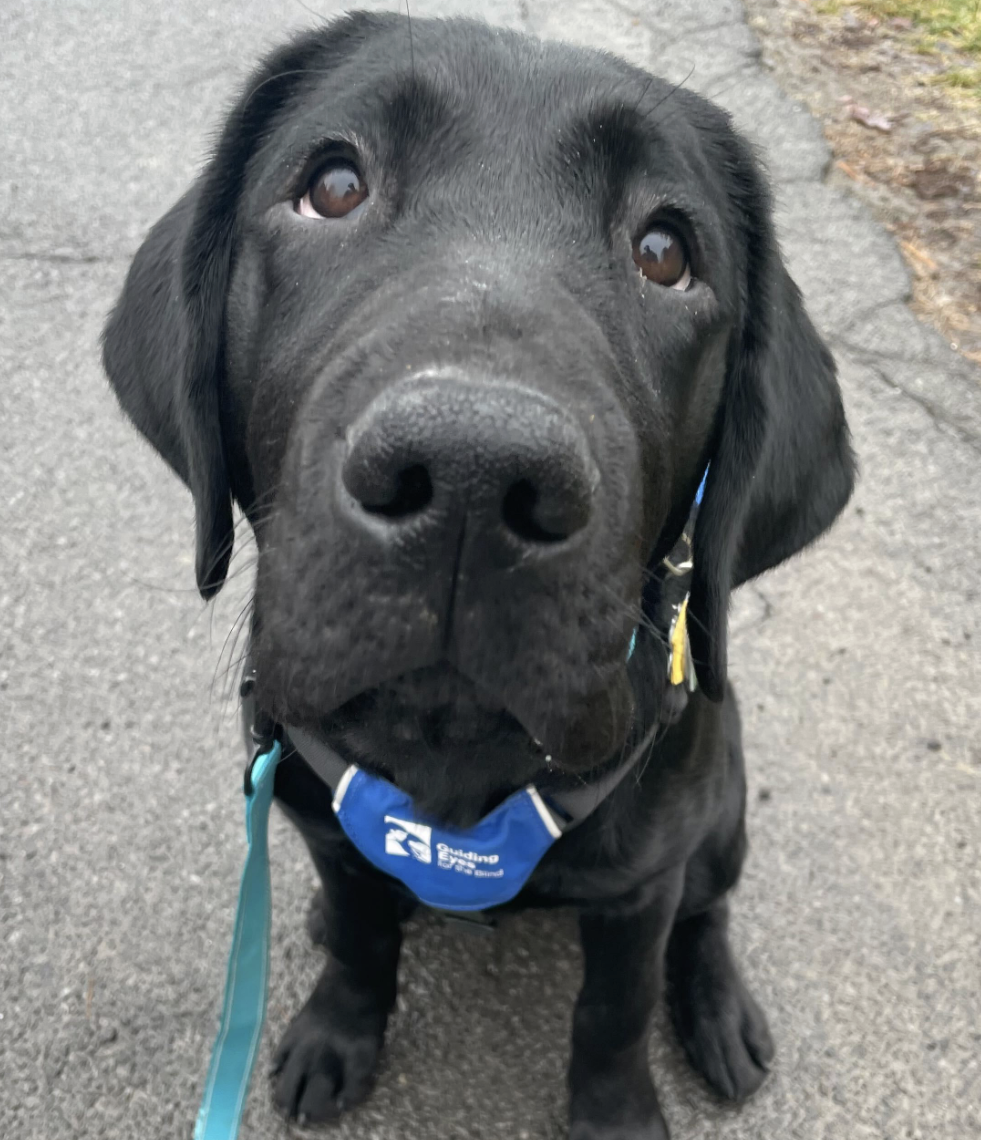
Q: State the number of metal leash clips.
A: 1